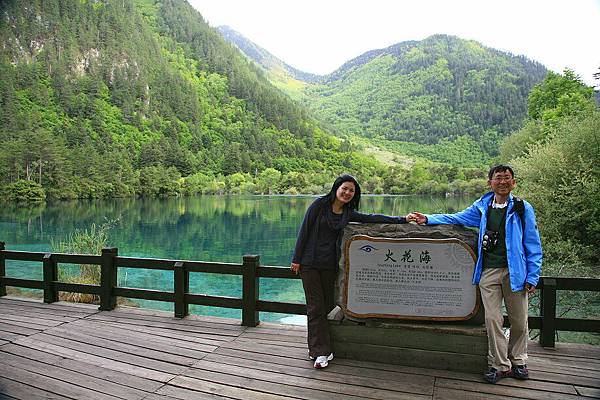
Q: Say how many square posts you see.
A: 6